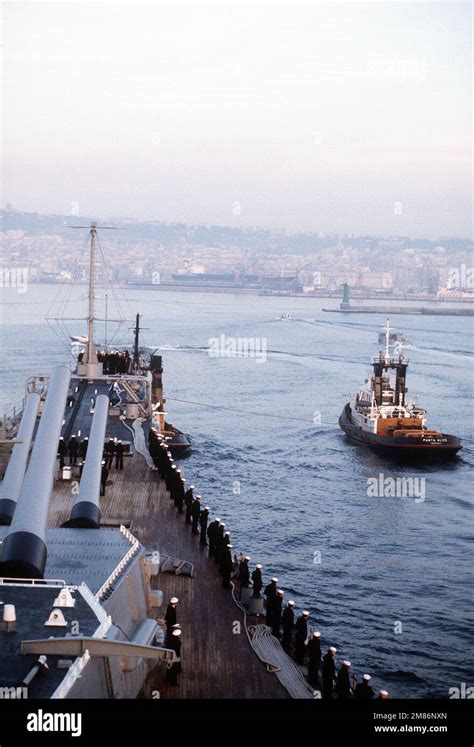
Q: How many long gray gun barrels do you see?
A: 3